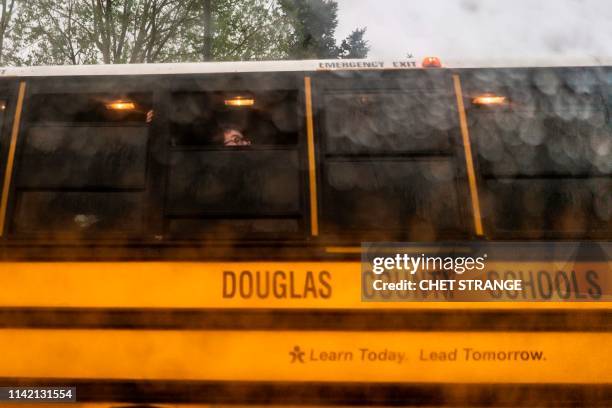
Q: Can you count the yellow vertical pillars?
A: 3